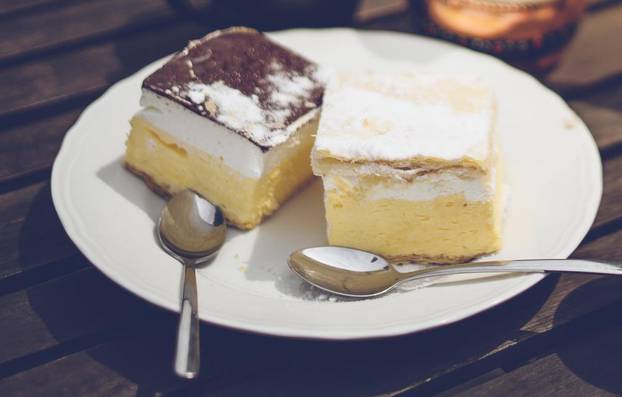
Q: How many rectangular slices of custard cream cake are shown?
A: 2